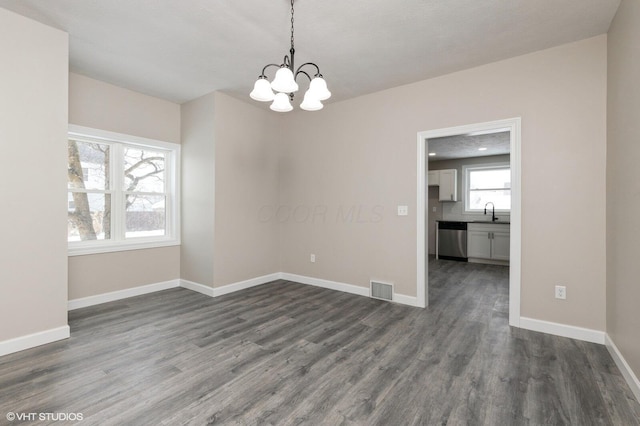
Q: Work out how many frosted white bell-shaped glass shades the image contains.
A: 5